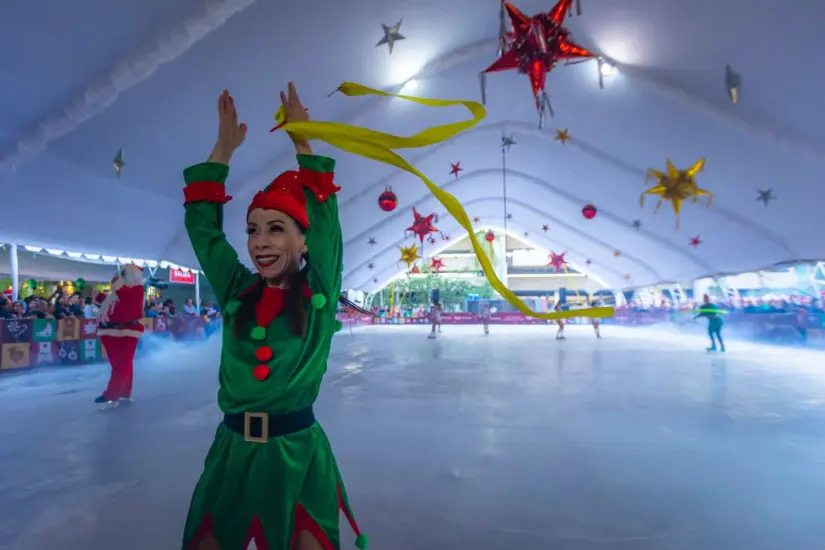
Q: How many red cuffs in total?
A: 2